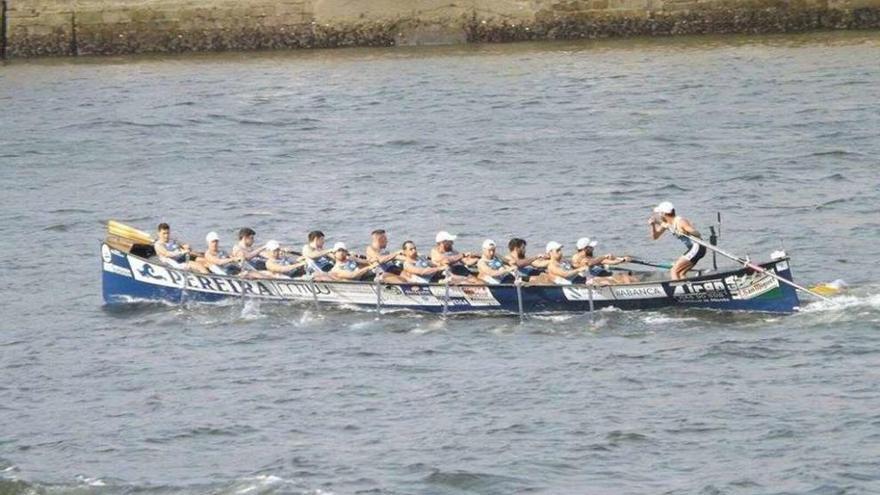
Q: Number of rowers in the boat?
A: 13